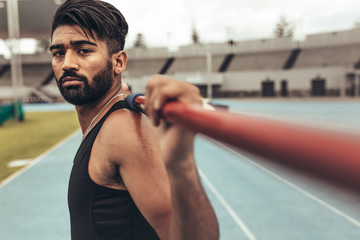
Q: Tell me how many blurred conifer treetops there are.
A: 3